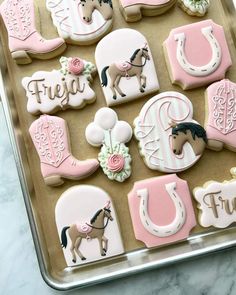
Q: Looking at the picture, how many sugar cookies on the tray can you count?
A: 14